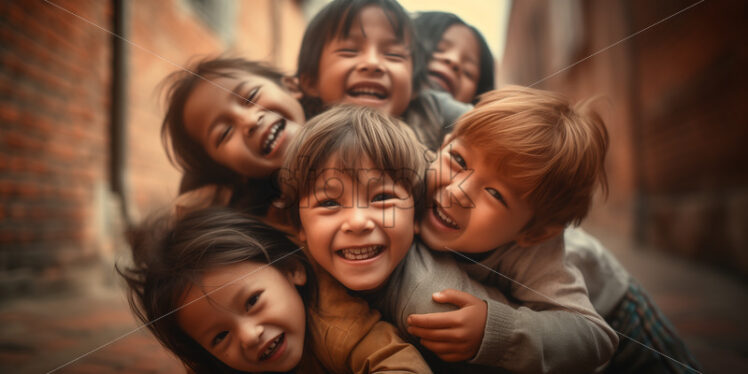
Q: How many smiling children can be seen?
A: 6